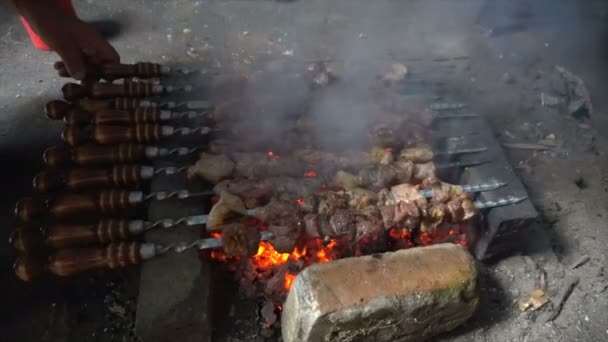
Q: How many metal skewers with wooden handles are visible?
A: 10